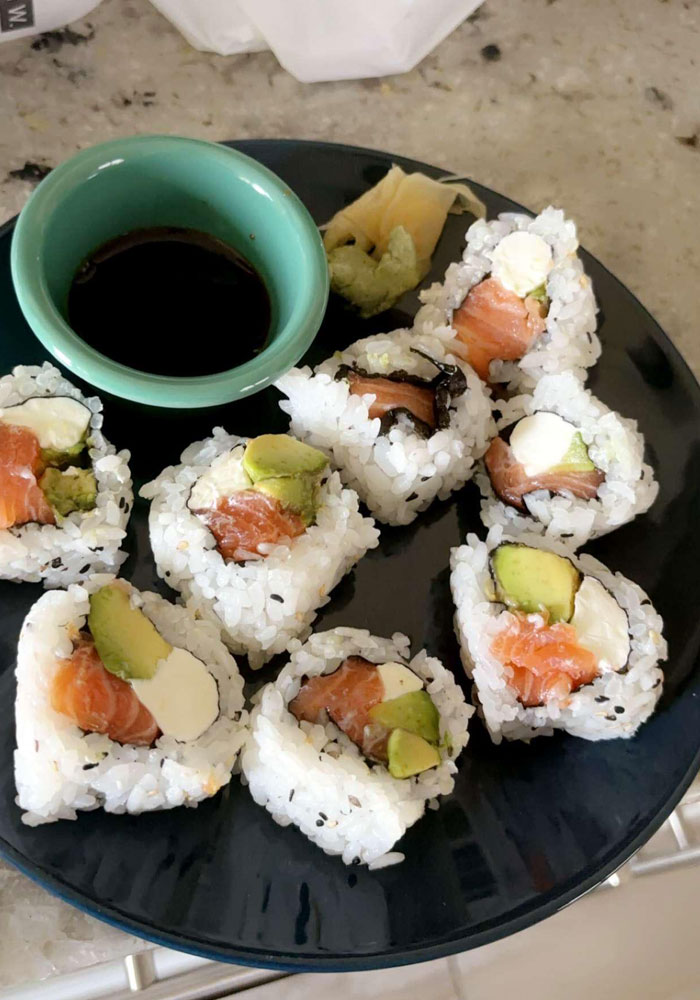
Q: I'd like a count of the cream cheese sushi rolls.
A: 7